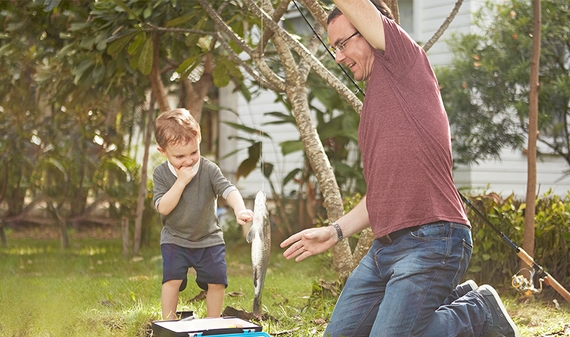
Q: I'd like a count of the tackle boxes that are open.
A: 1